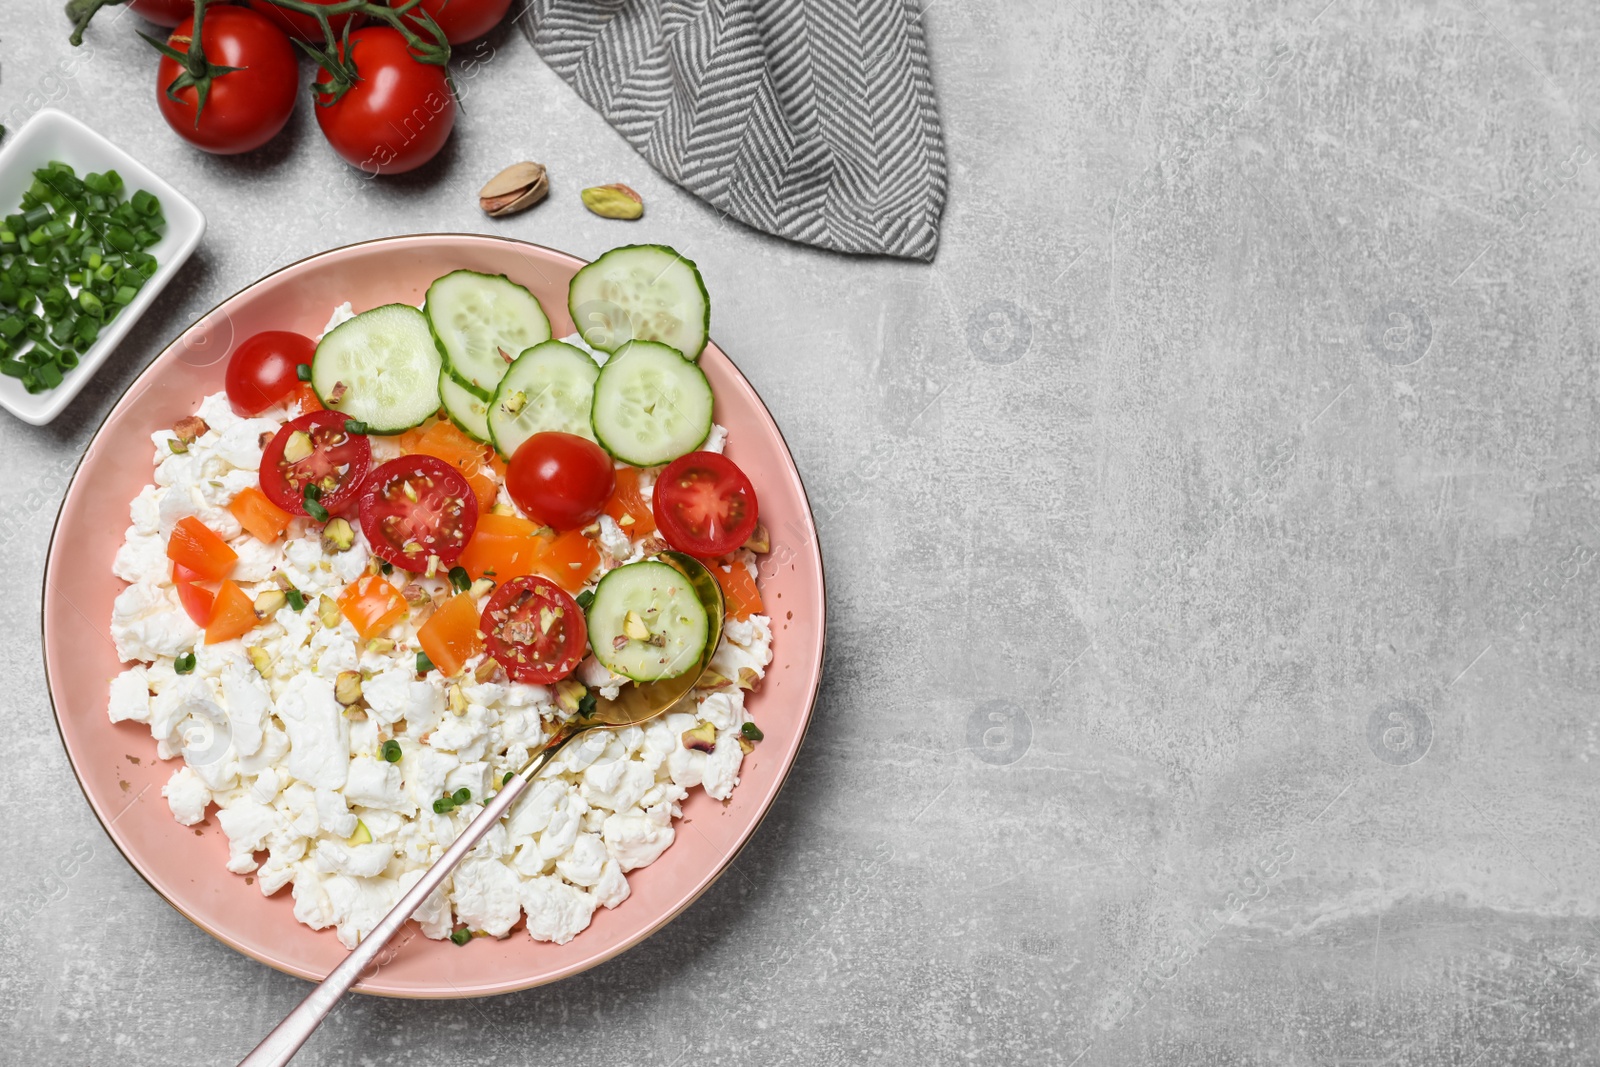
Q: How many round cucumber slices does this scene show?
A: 7